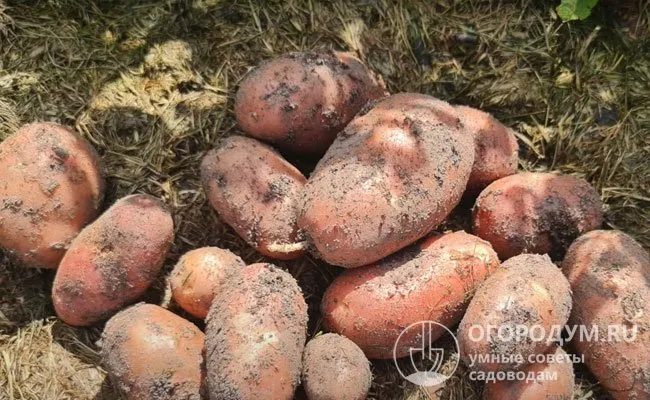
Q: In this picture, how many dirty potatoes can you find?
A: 15